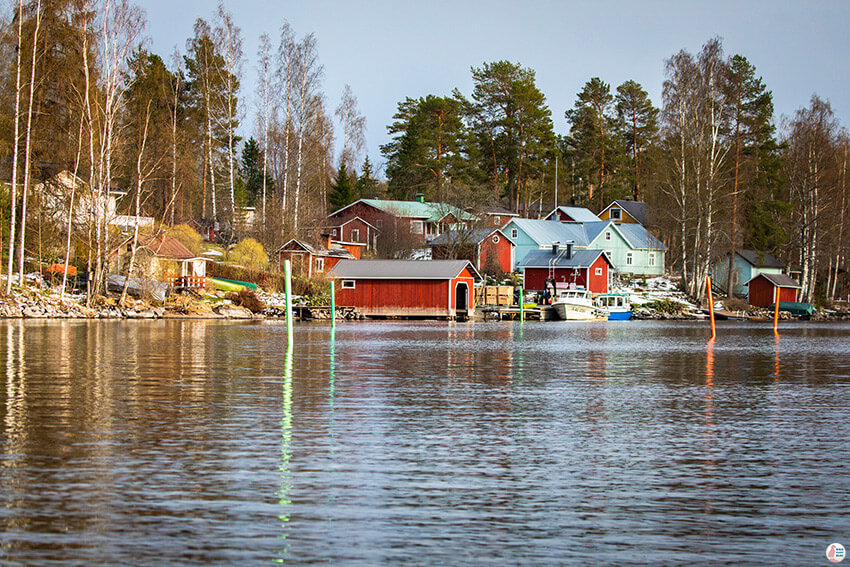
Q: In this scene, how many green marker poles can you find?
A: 3